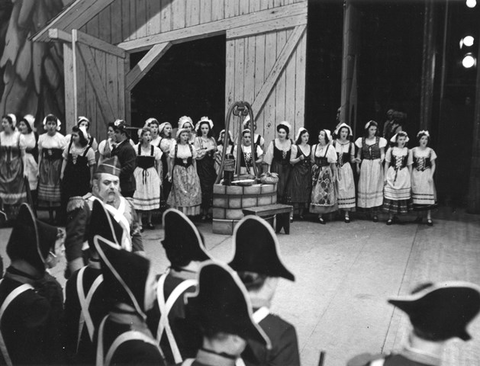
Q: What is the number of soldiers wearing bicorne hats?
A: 7